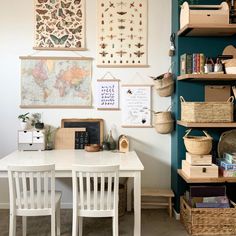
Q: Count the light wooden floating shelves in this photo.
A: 4